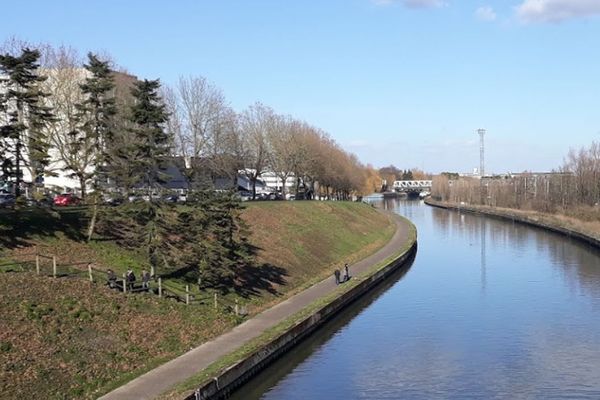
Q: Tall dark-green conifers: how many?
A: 3